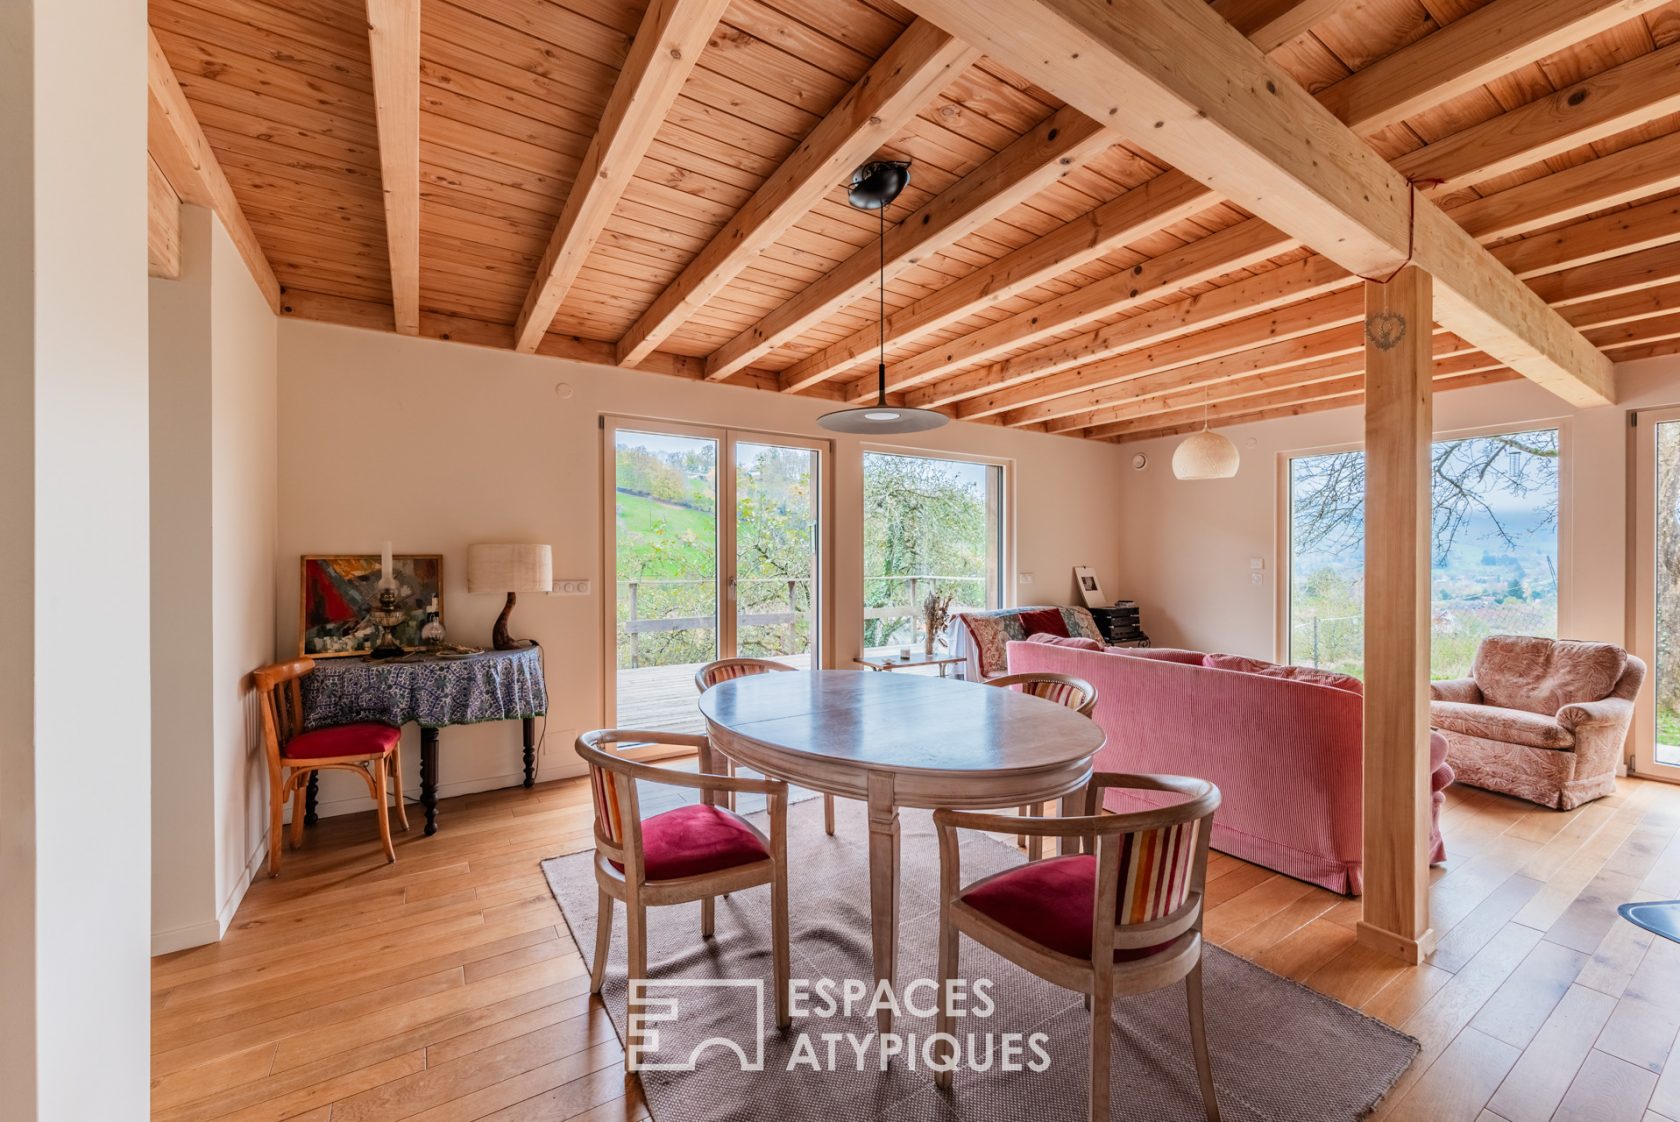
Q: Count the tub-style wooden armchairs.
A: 4